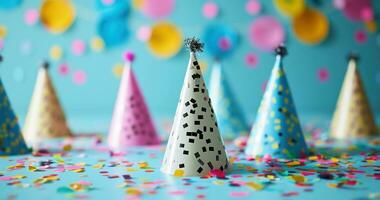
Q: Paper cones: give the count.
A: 7